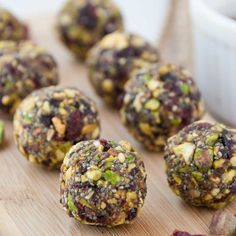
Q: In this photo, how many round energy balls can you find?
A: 8